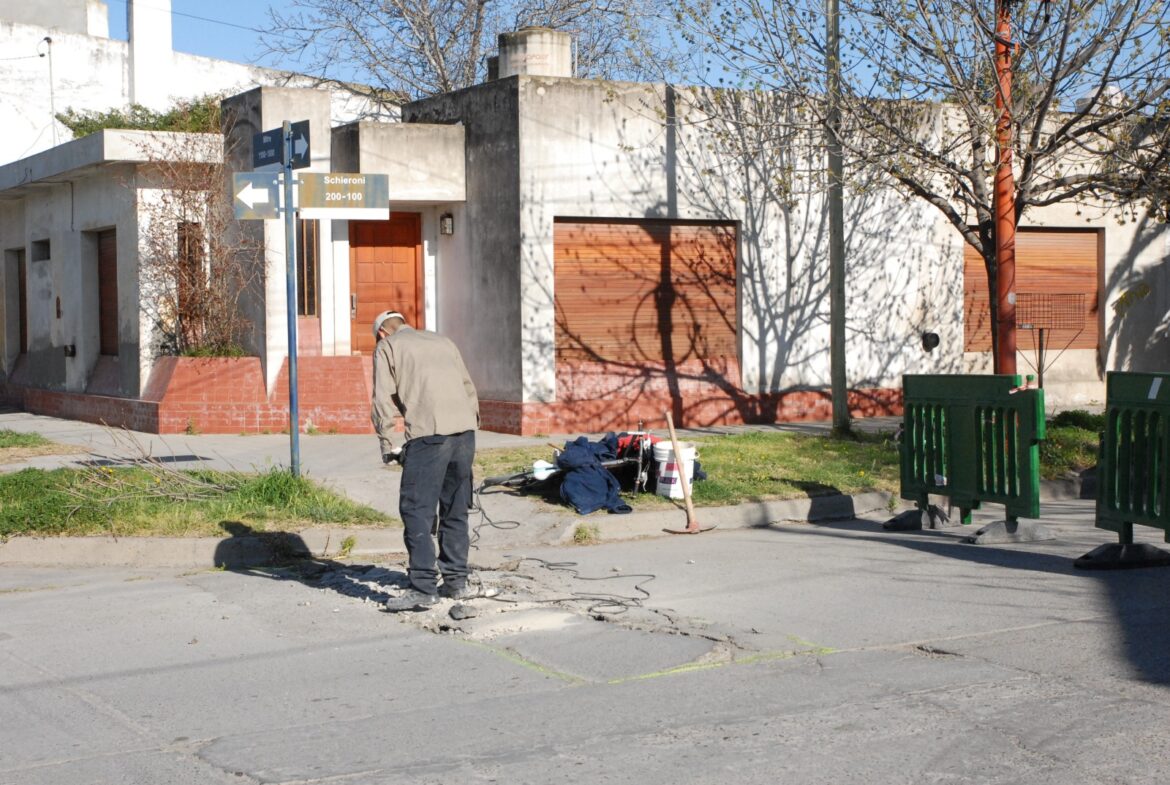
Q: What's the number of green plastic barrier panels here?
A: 2